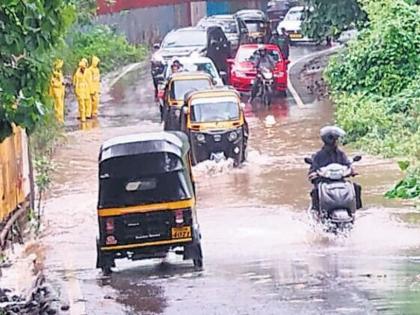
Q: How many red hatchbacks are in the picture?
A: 1